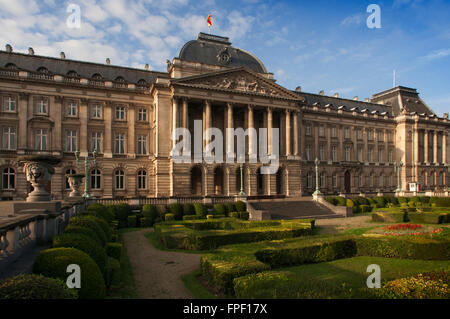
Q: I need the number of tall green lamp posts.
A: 4